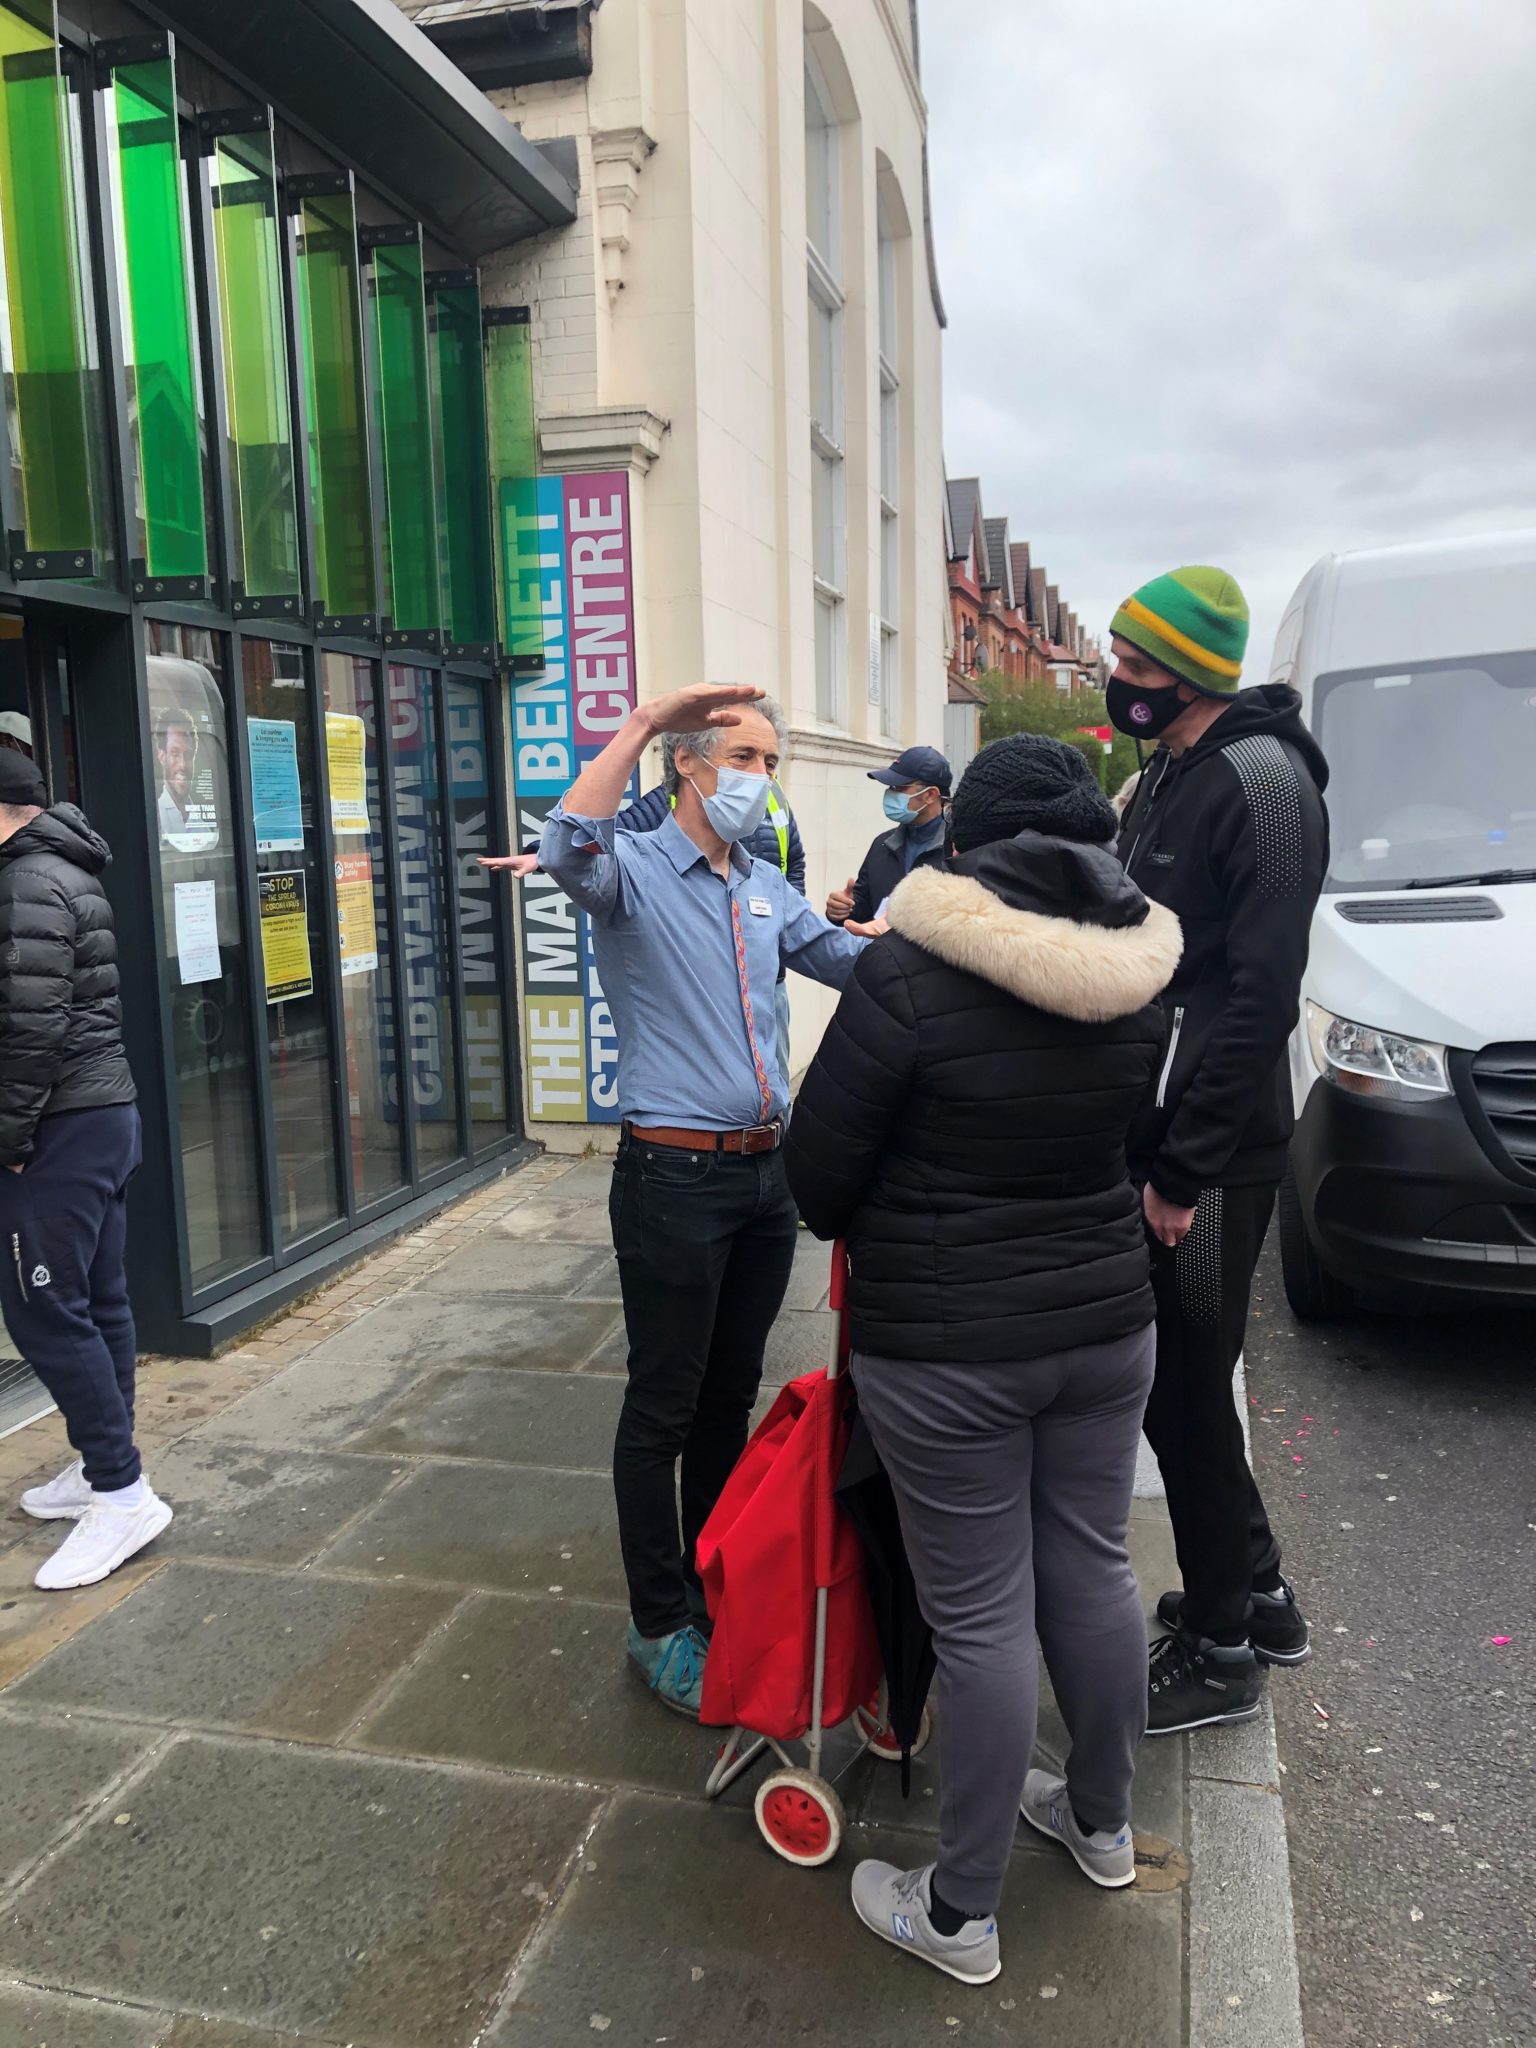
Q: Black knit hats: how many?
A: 1